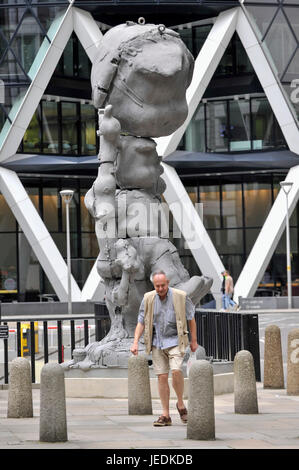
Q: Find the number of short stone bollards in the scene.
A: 7